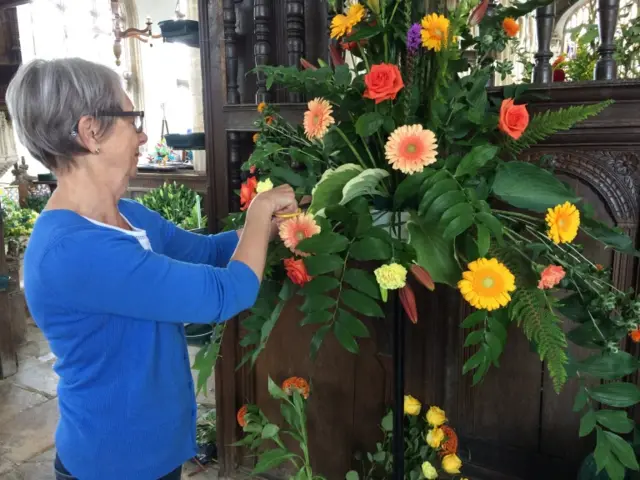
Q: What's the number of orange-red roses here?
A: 4